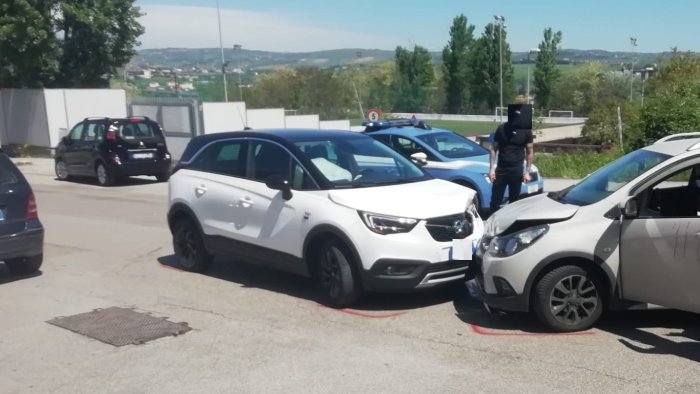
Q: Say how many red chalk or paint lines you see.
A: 3